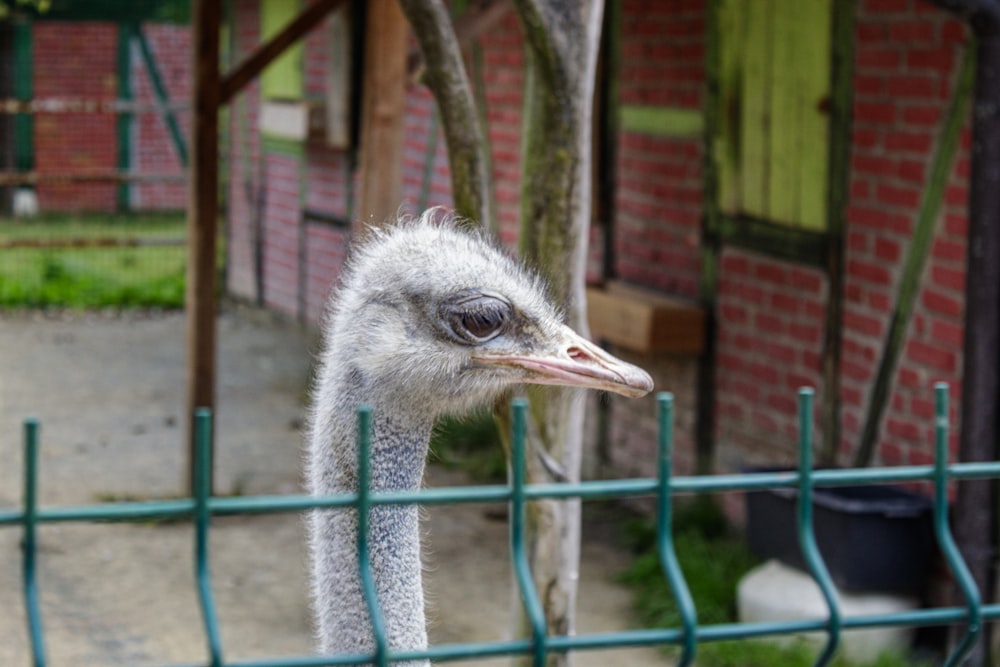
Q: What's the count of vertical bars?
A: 7